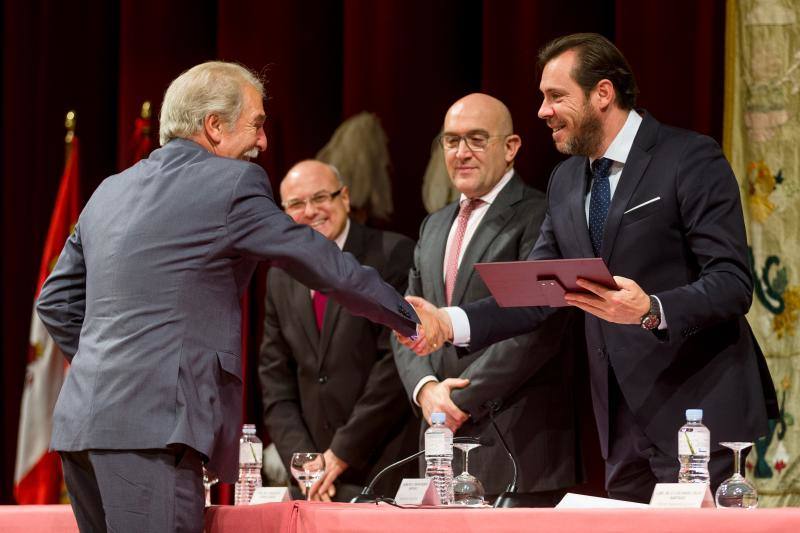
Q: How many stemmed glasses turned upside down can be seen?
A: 2